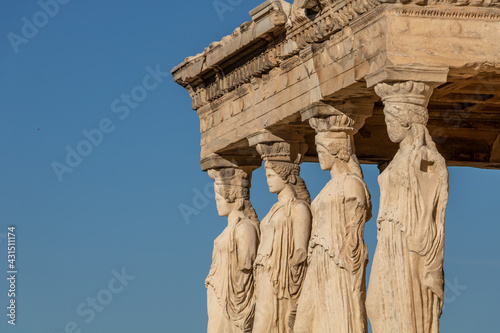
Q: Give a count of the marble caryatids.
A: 4